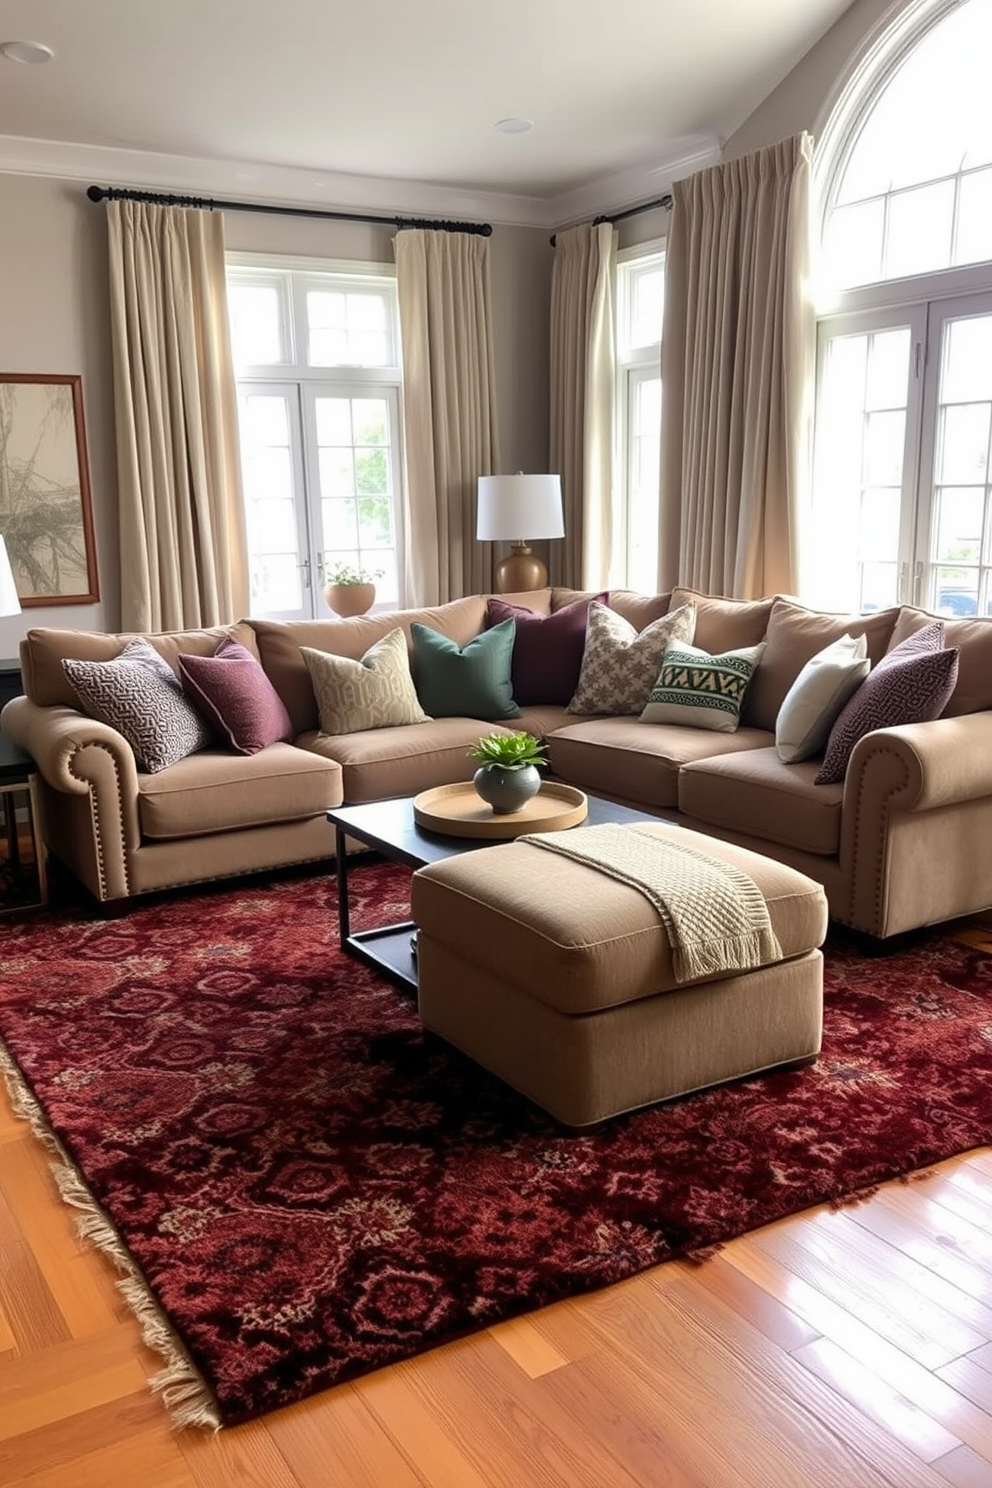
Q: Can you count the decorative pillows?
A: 9